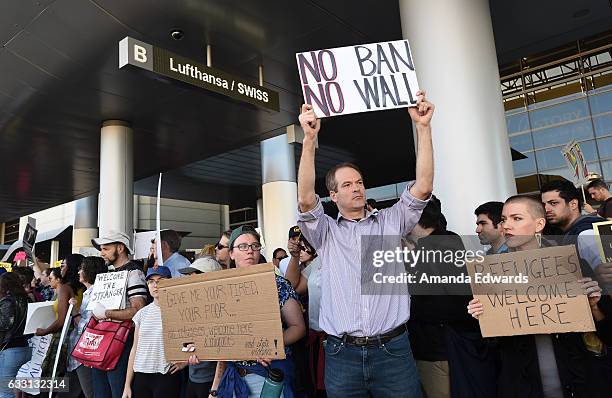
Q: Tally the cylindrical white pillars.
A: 4